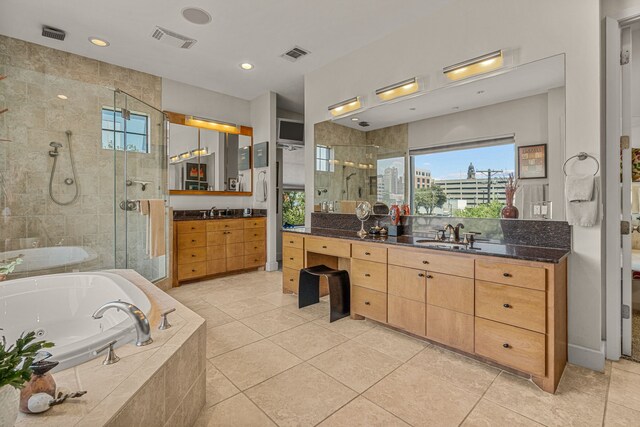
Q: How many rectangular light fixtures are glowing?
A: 4